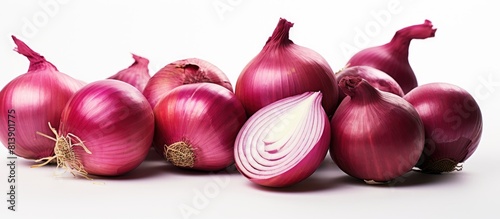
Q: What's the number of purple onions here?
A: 11